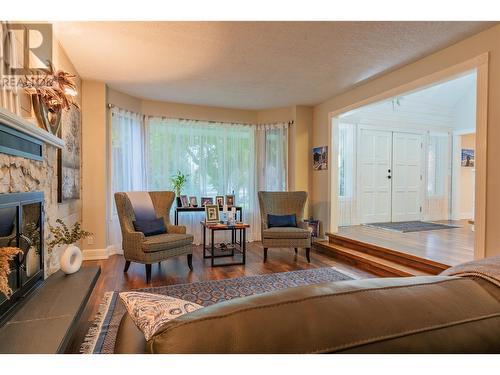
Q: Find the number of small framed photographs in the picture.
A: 6